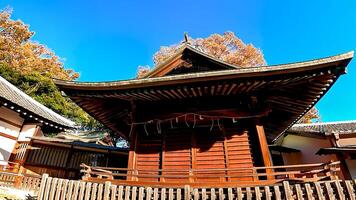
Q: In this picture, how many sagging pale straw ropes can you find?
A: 1